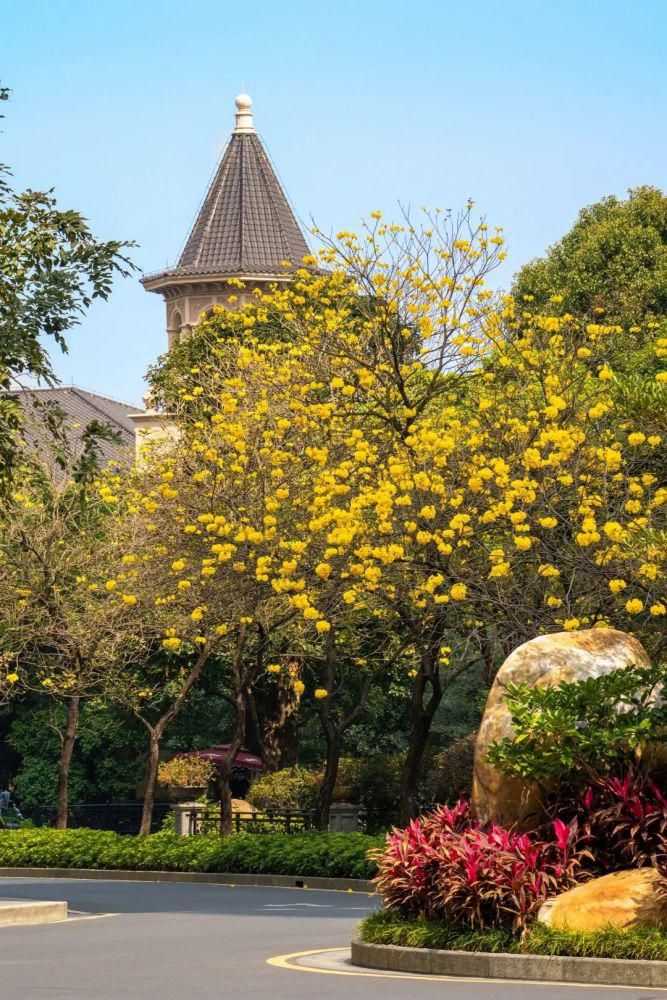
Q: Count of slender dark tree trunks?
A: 5